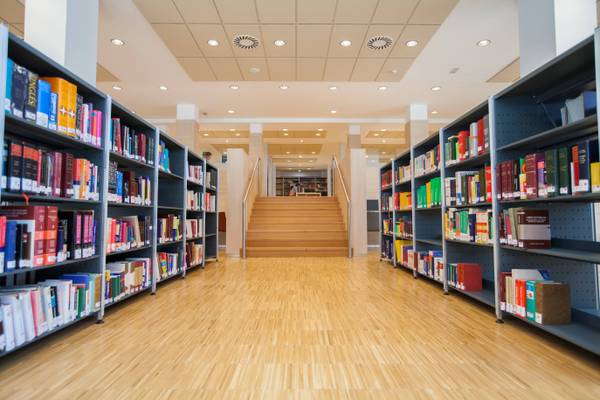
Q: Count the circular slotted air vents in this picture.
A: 2